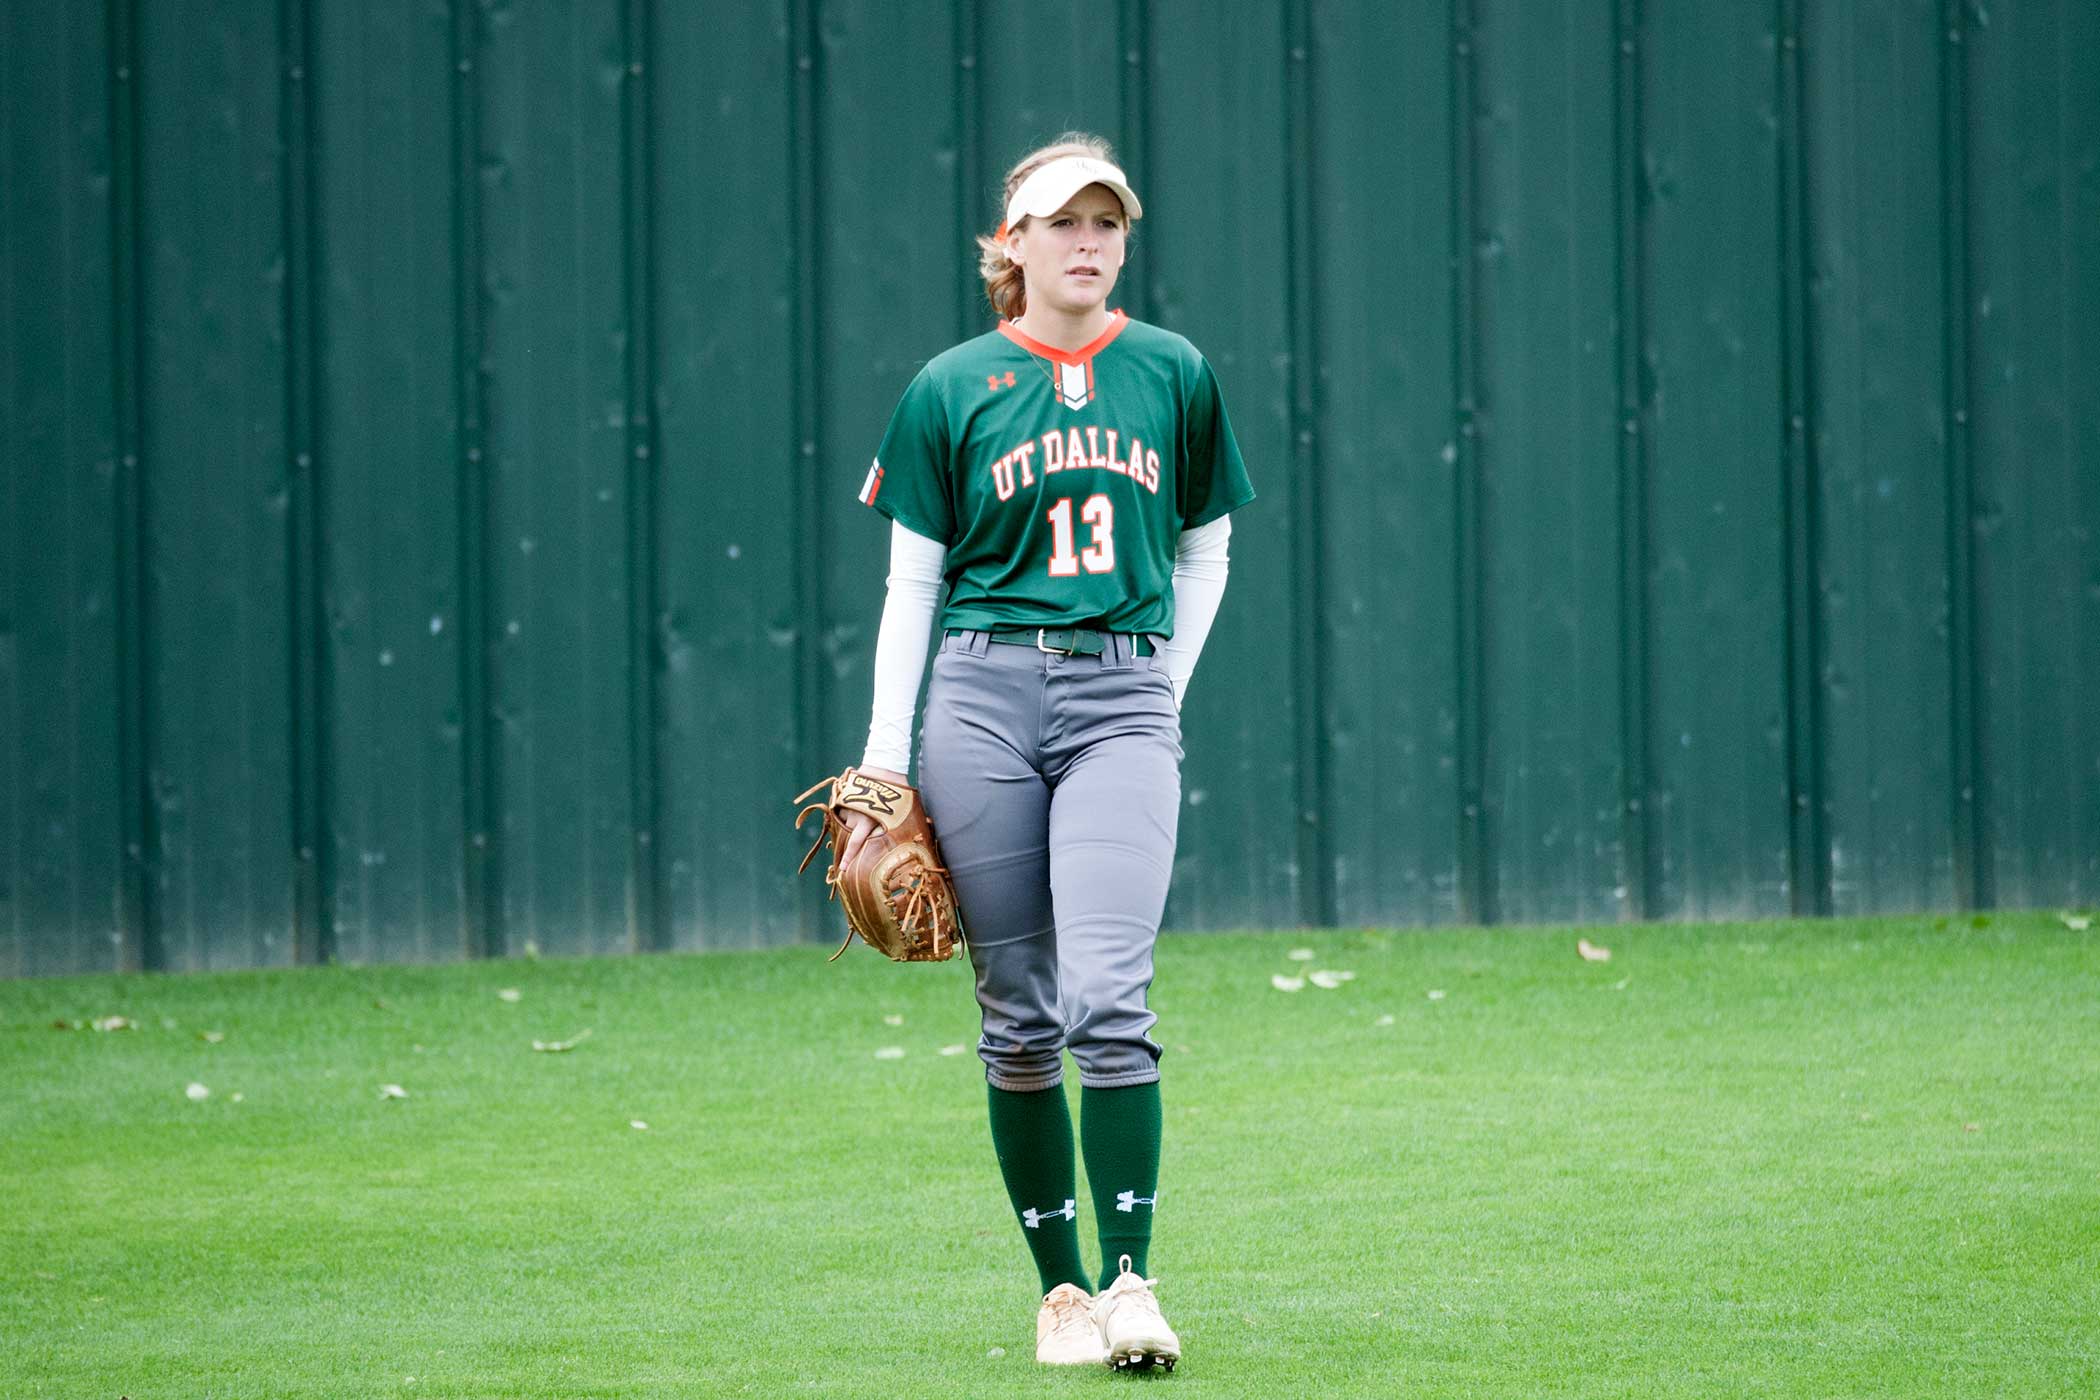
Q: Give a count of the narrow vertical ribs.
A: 12